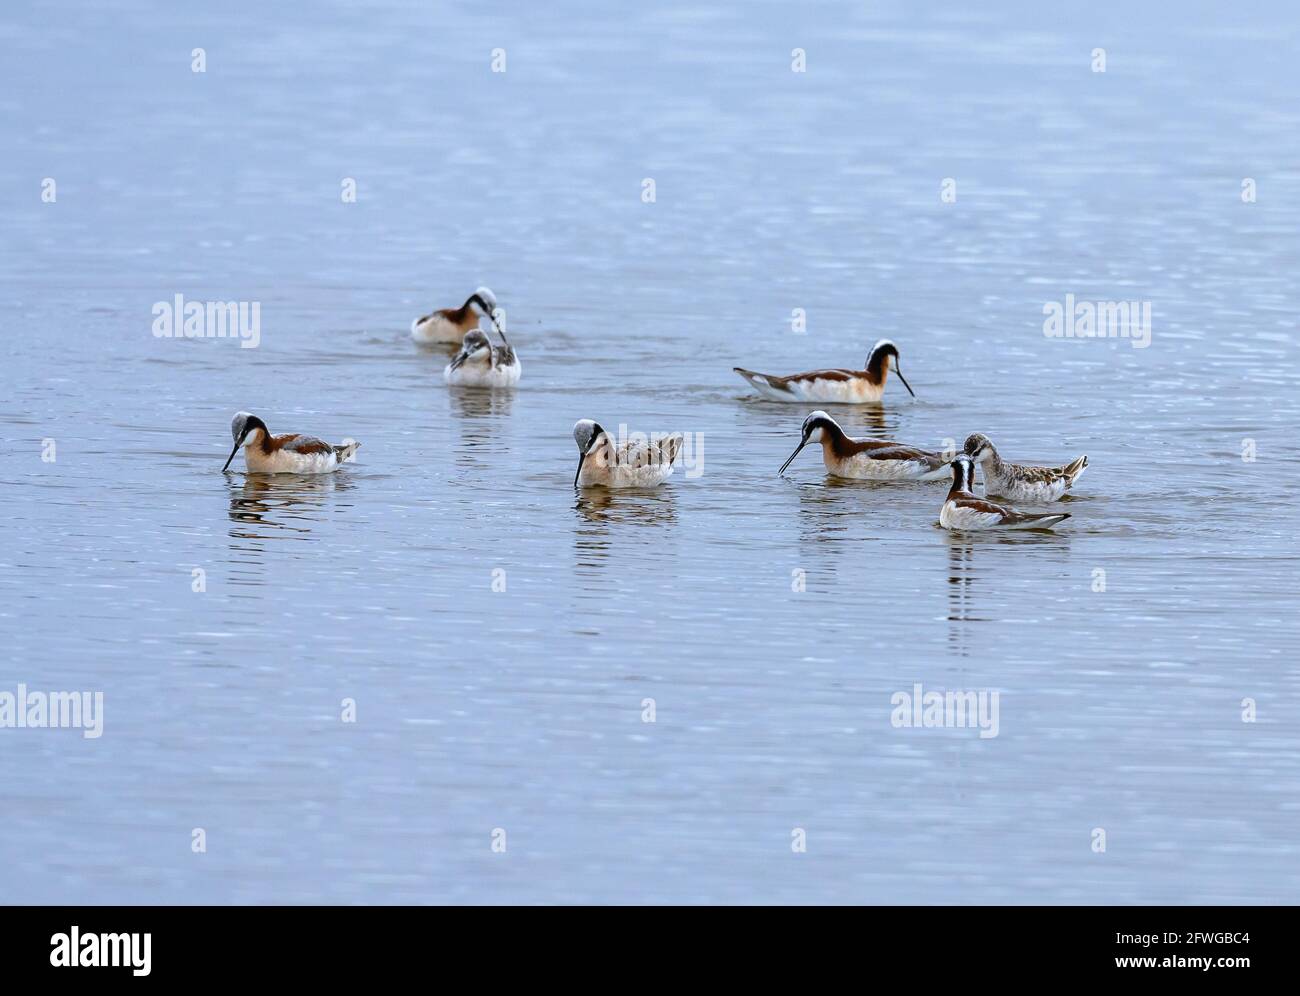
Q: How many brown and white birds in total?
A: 8